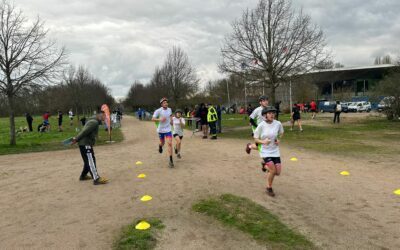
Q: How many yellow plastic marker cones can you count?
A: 7